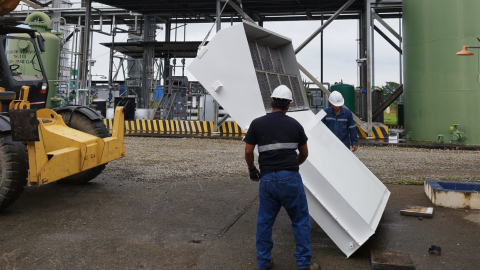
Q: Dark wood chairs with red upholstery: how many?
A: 0